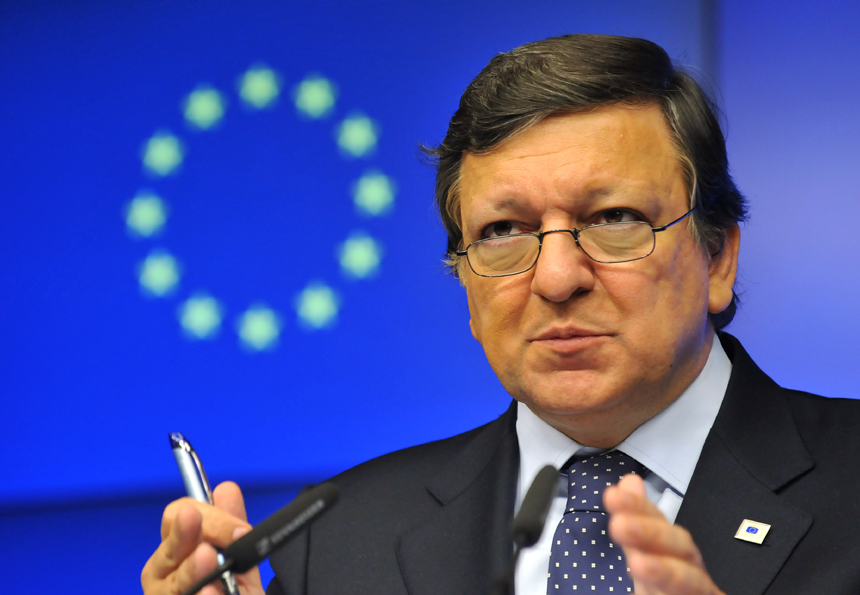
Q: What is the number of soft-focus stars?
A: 12